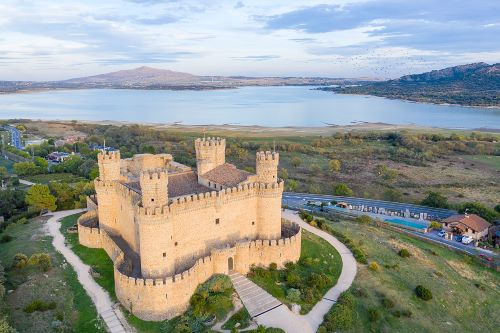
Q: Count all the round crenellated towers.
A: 4